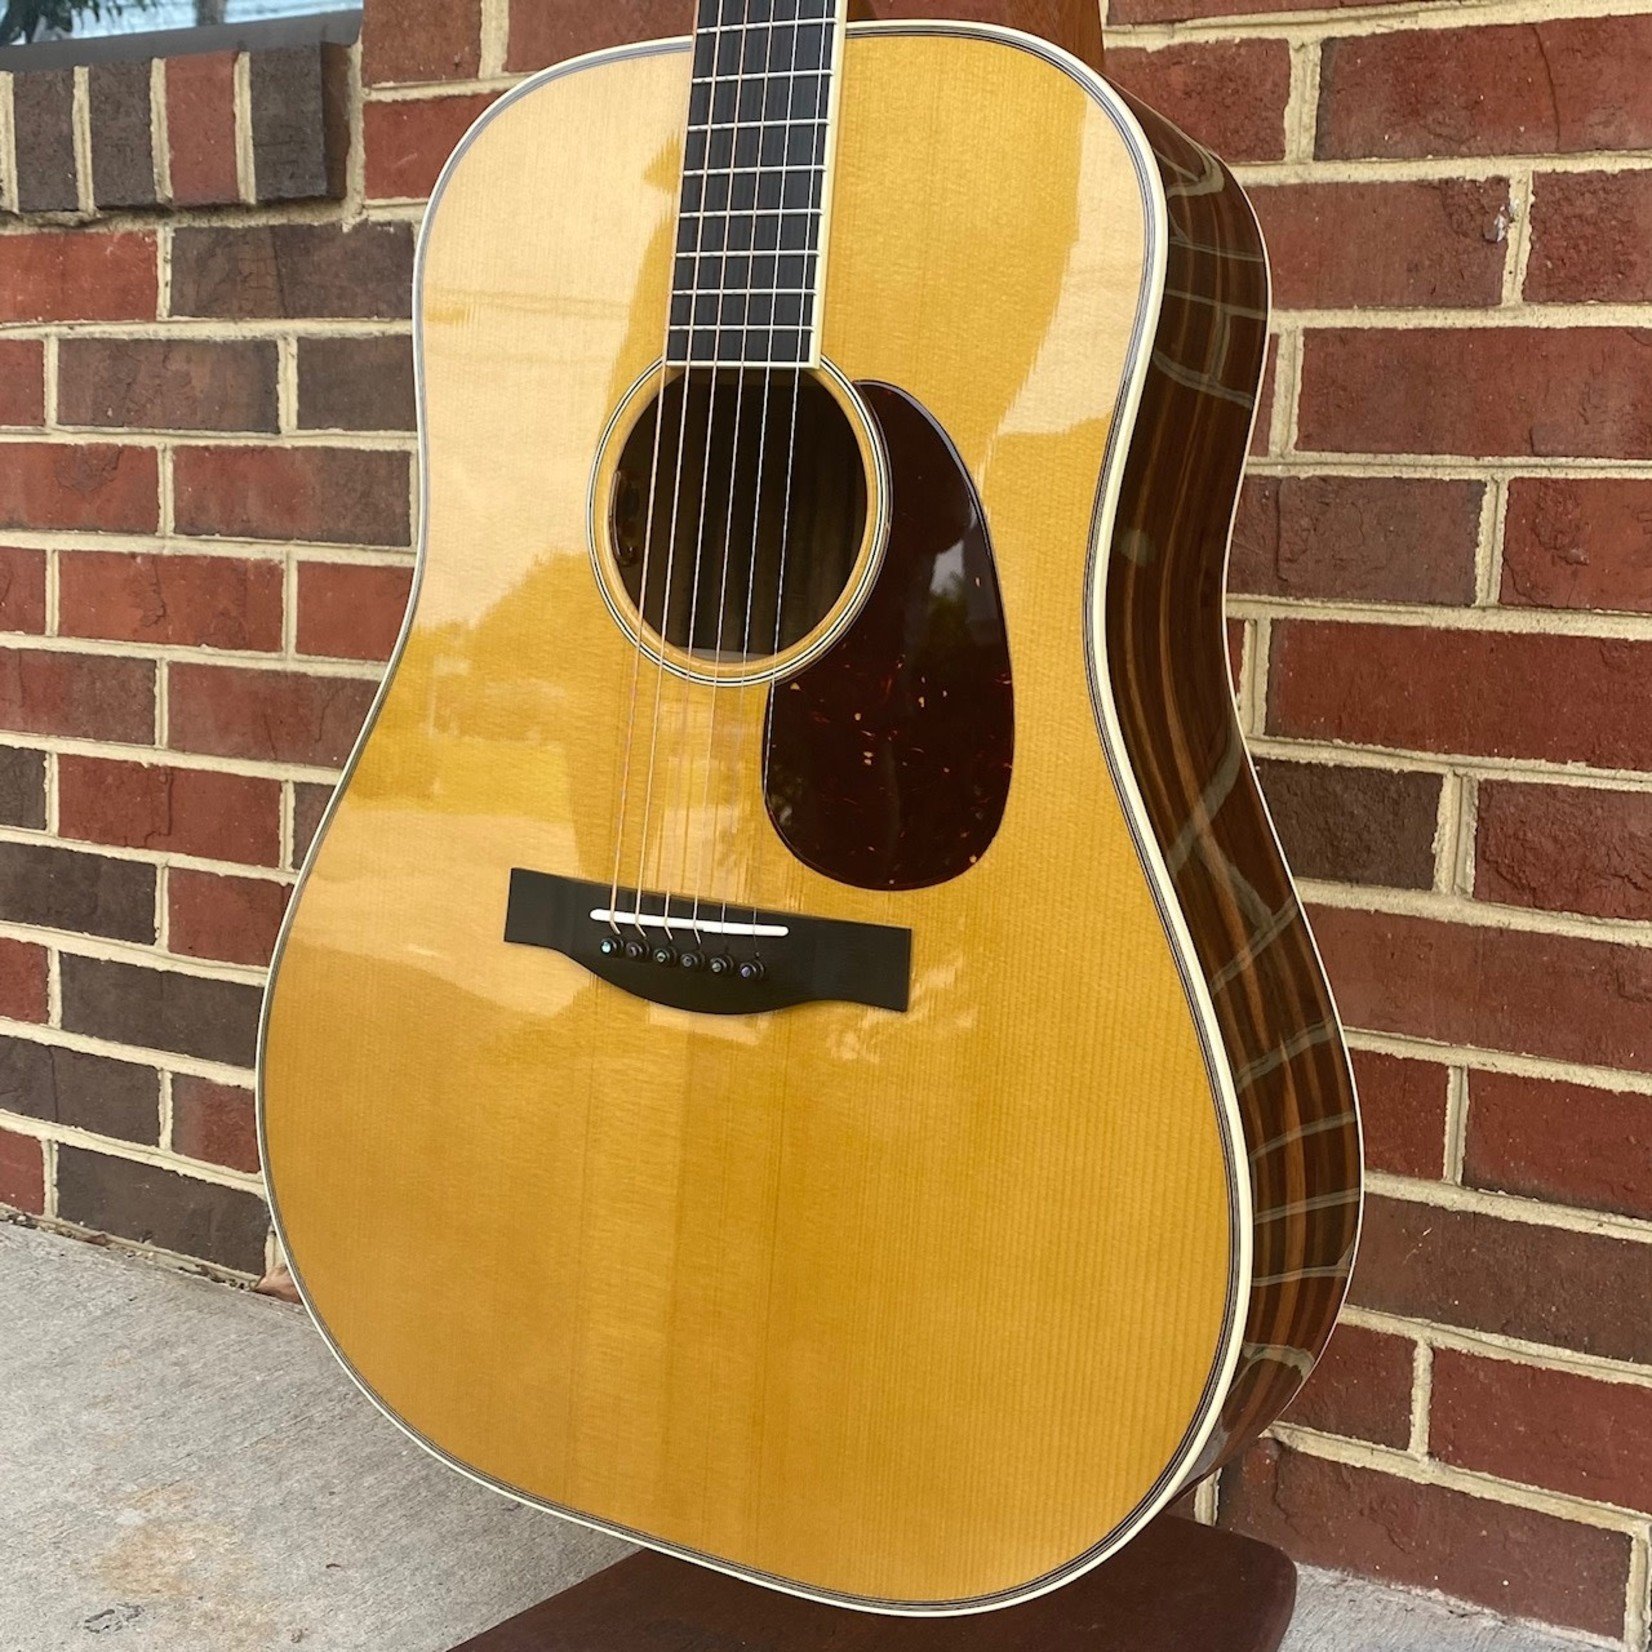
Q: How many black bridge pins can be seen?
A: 6